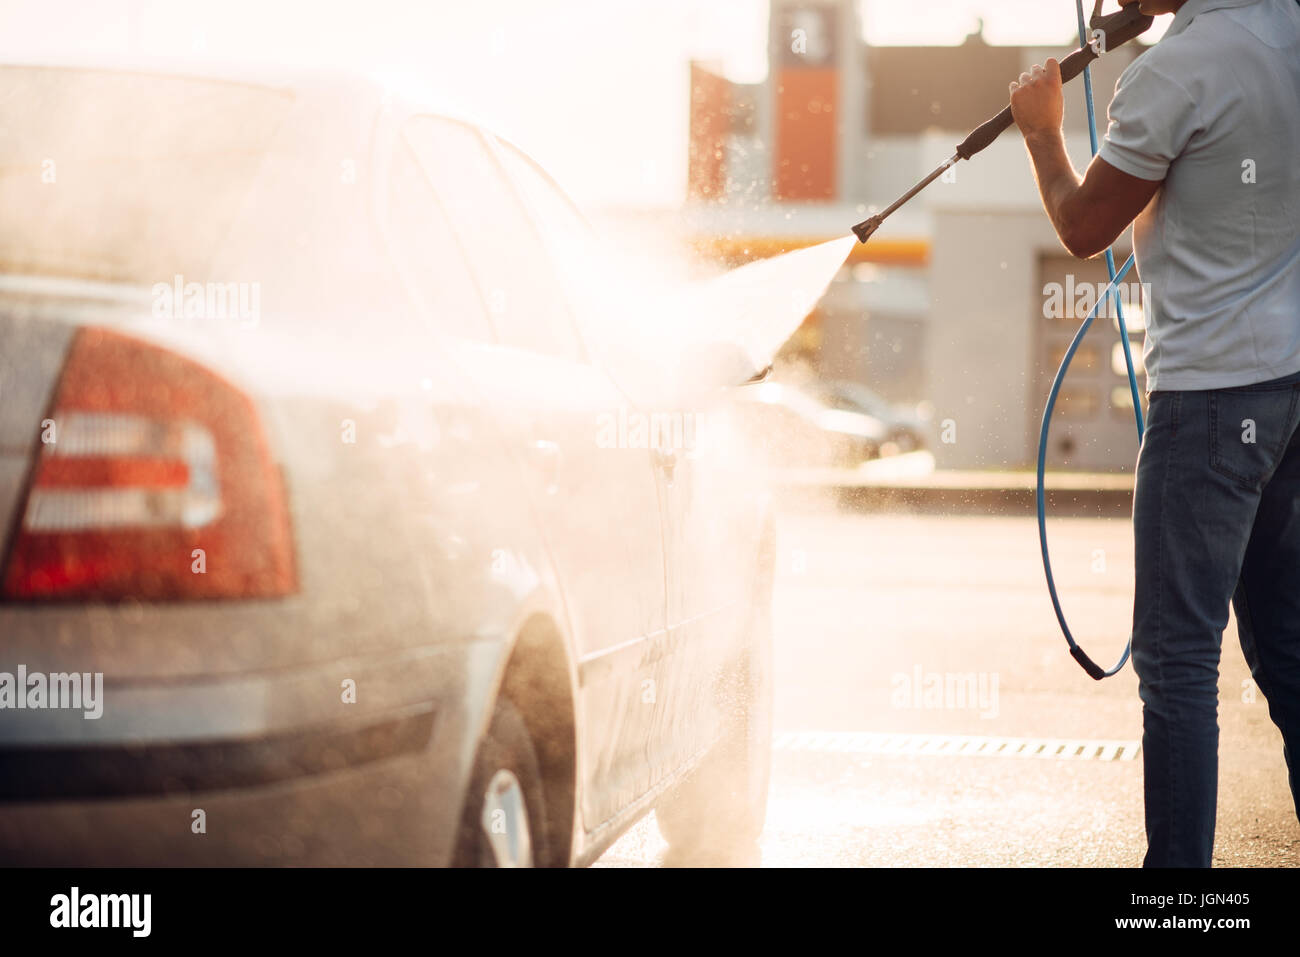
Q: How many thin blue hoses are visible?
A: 1